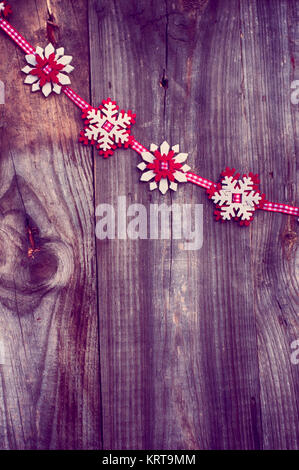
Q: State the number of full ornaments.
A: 4